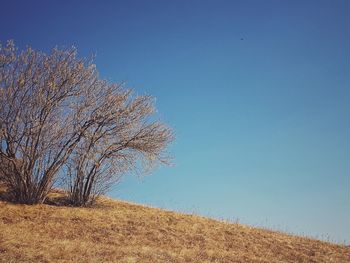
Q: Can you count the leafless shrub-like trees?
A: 2